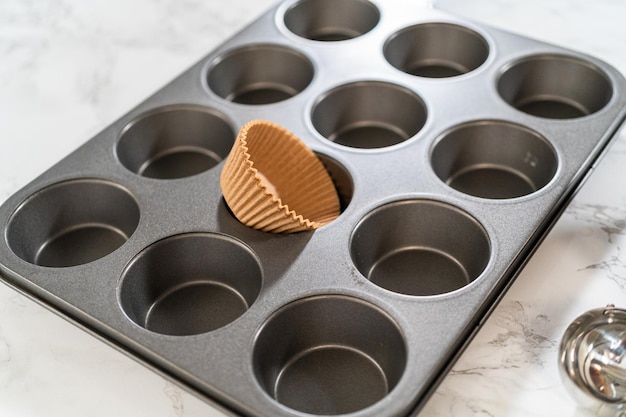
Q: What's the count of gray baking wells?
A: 12